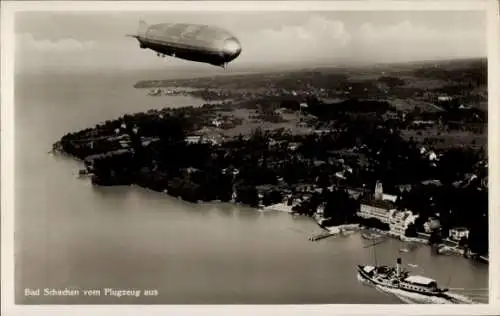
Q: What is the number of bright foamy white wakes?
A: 1